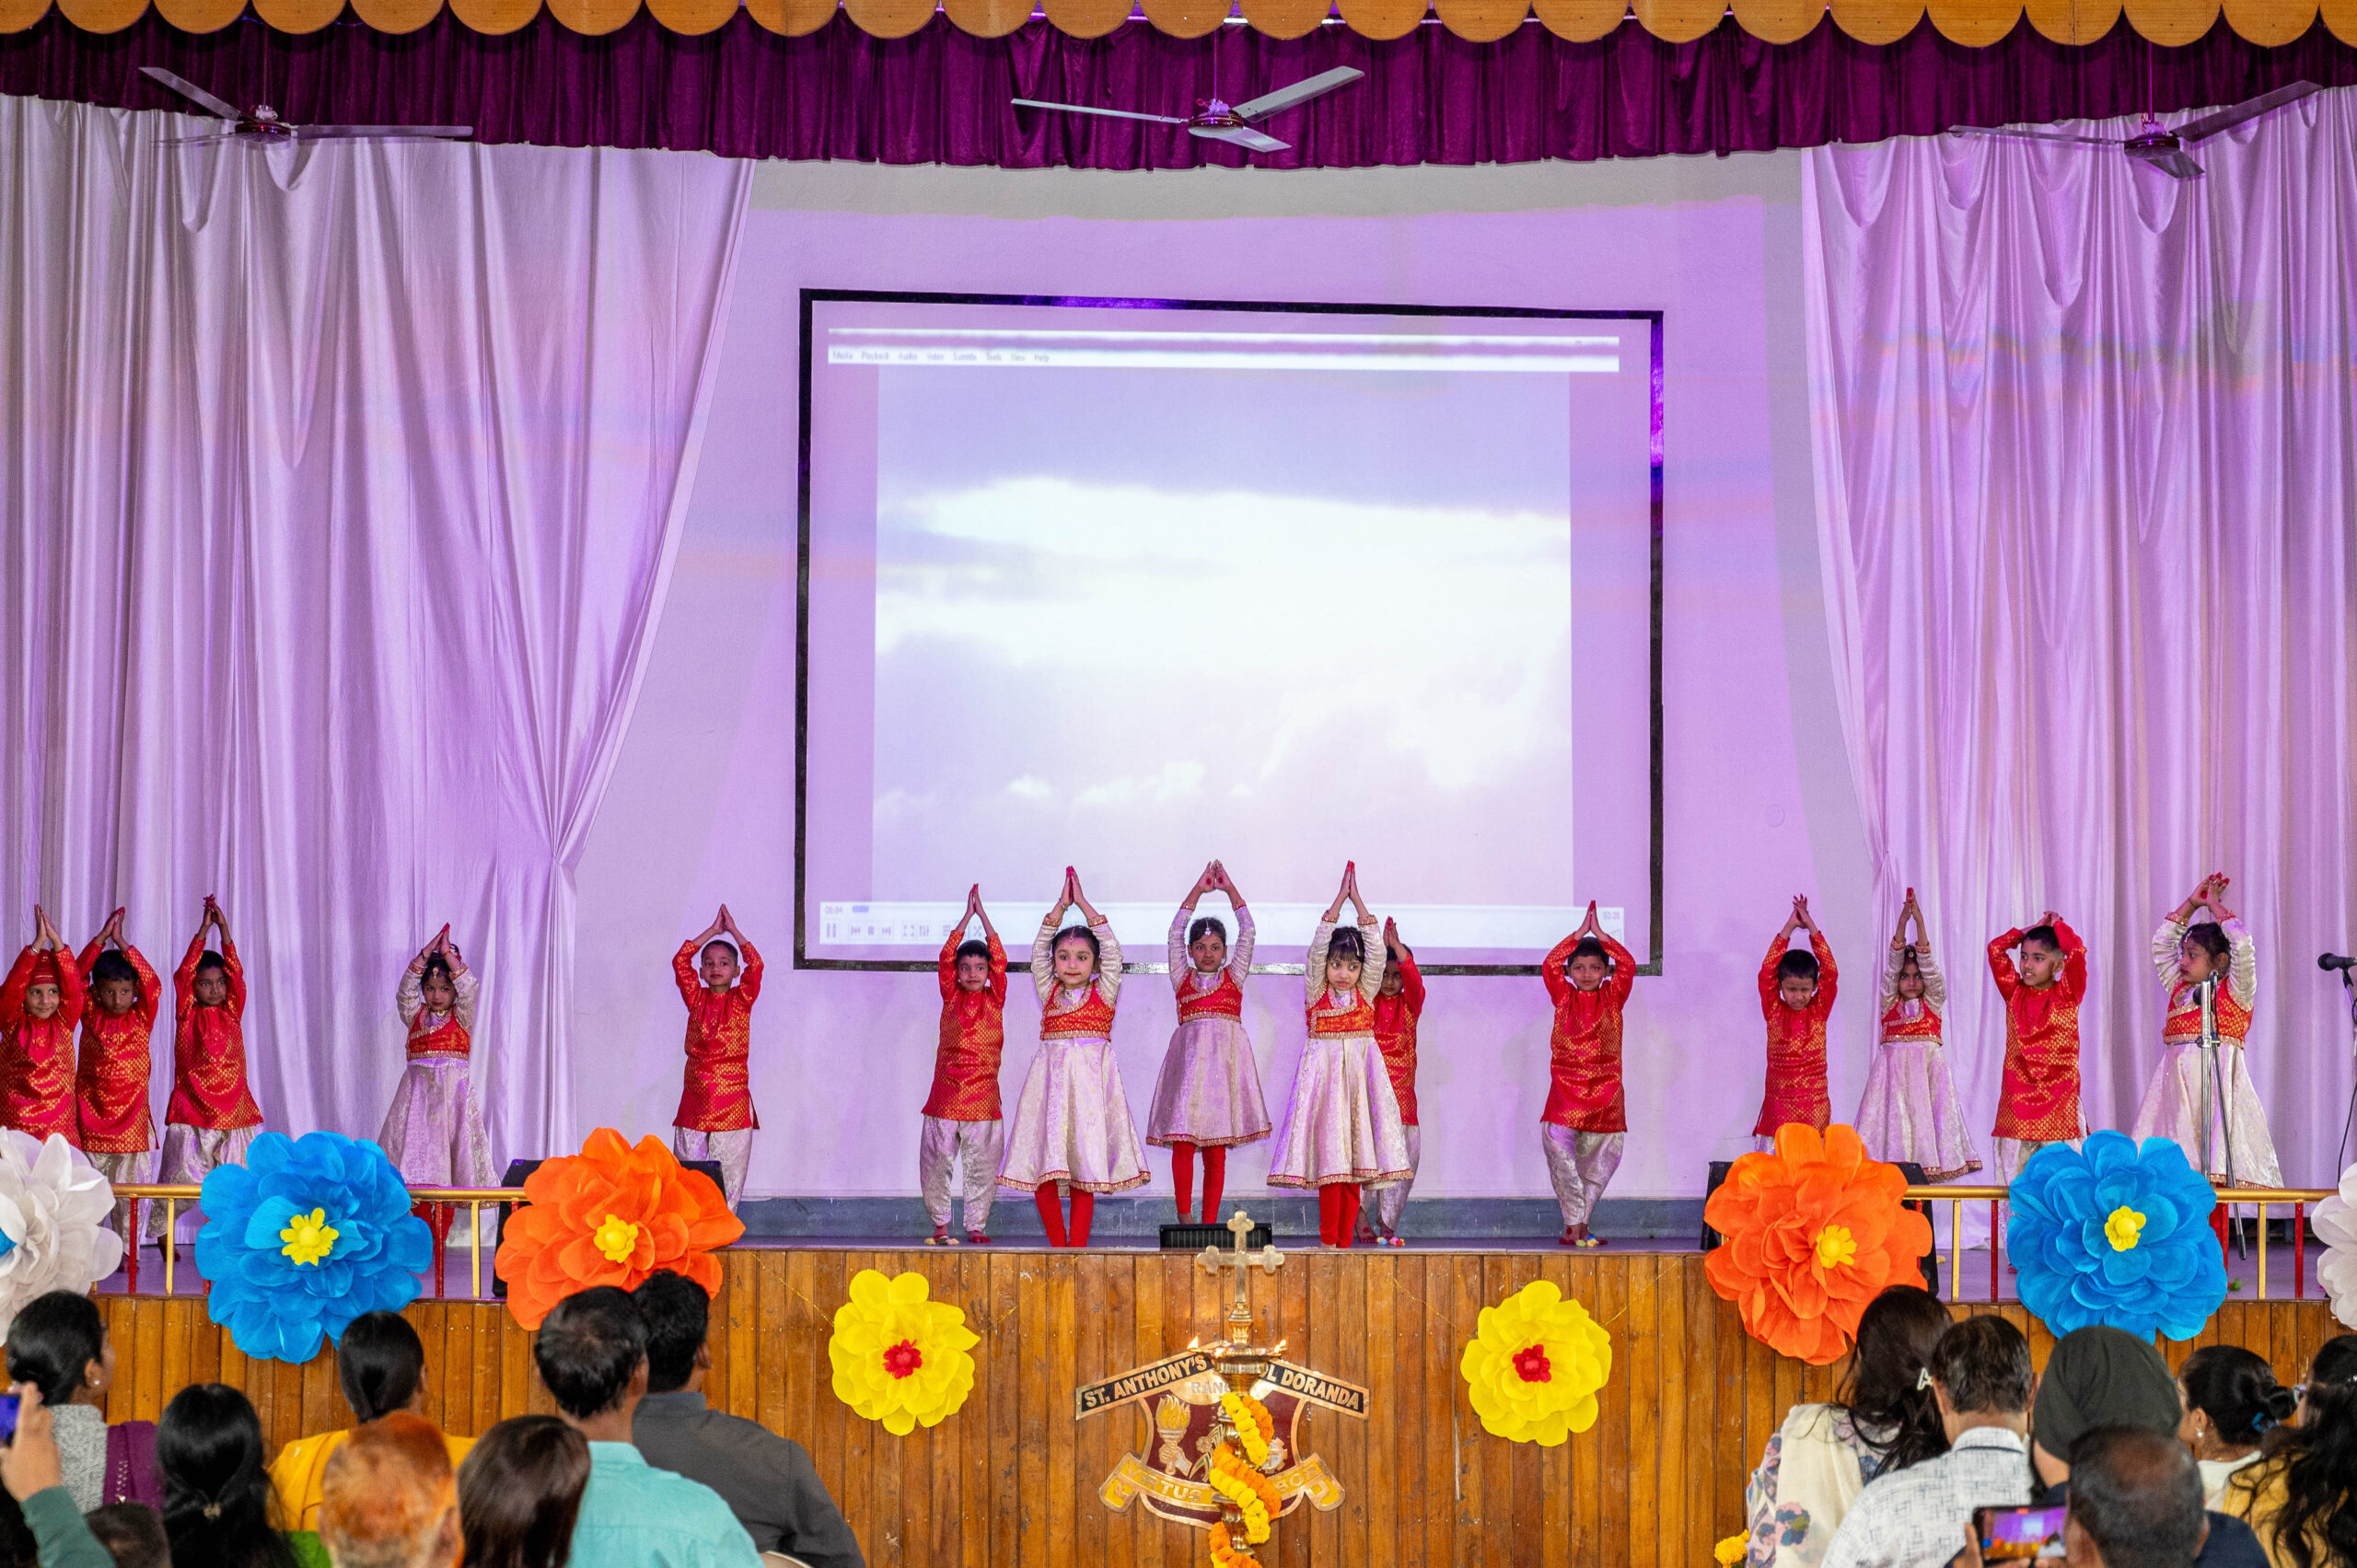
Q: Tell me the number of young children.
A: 15